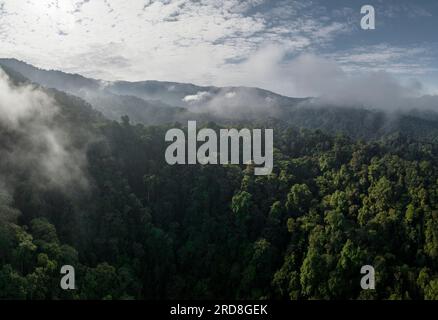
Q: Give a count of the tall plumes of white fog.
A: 1